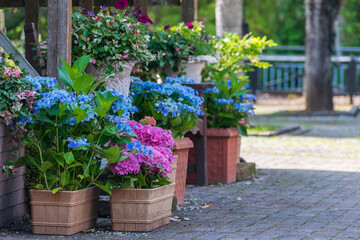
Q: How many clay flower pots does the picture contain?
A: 2